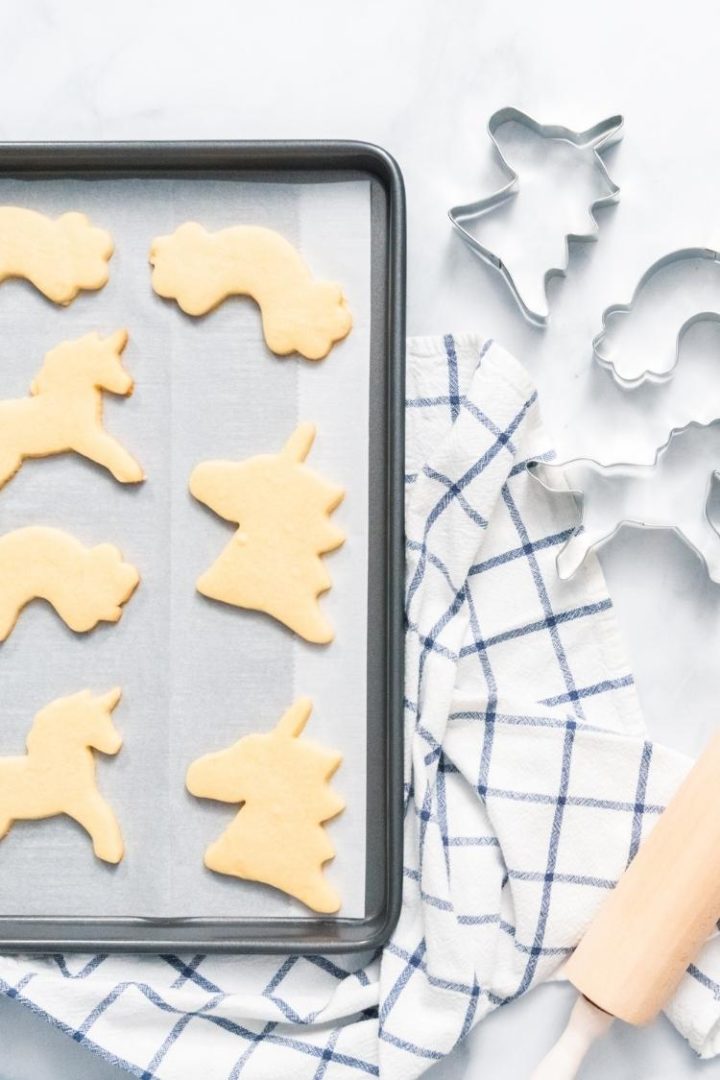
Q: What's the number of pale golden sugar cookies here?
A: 7